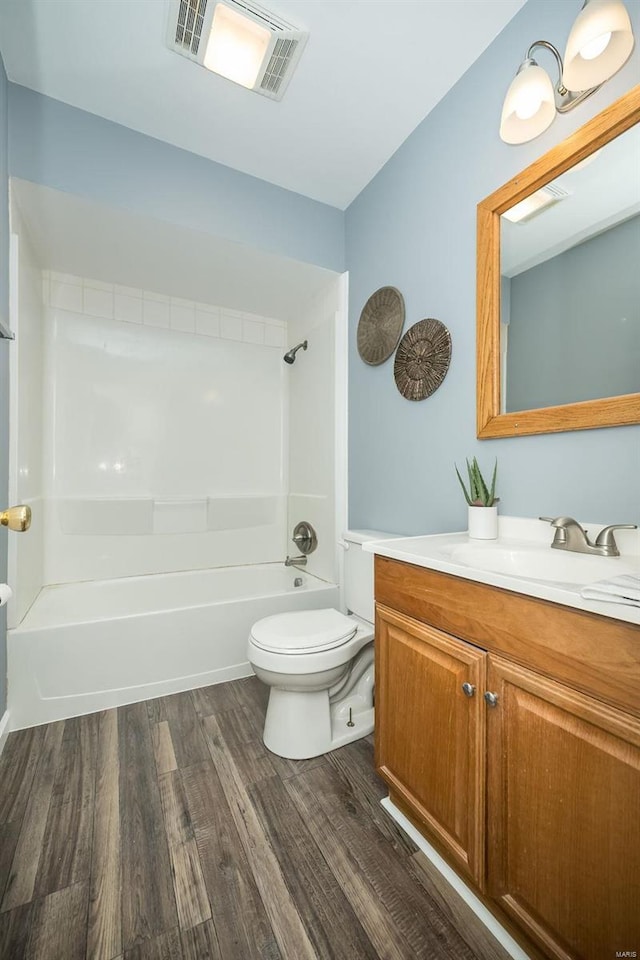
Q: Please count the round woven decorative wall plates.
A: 2